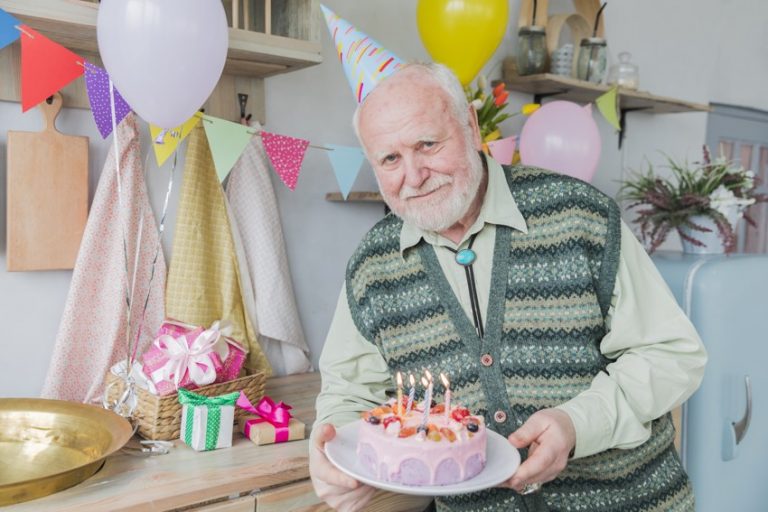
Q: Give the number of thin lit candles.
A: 5